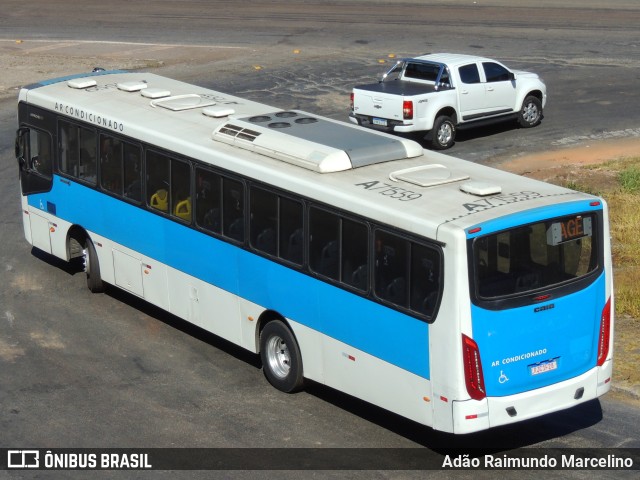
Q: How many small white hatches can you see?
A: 5